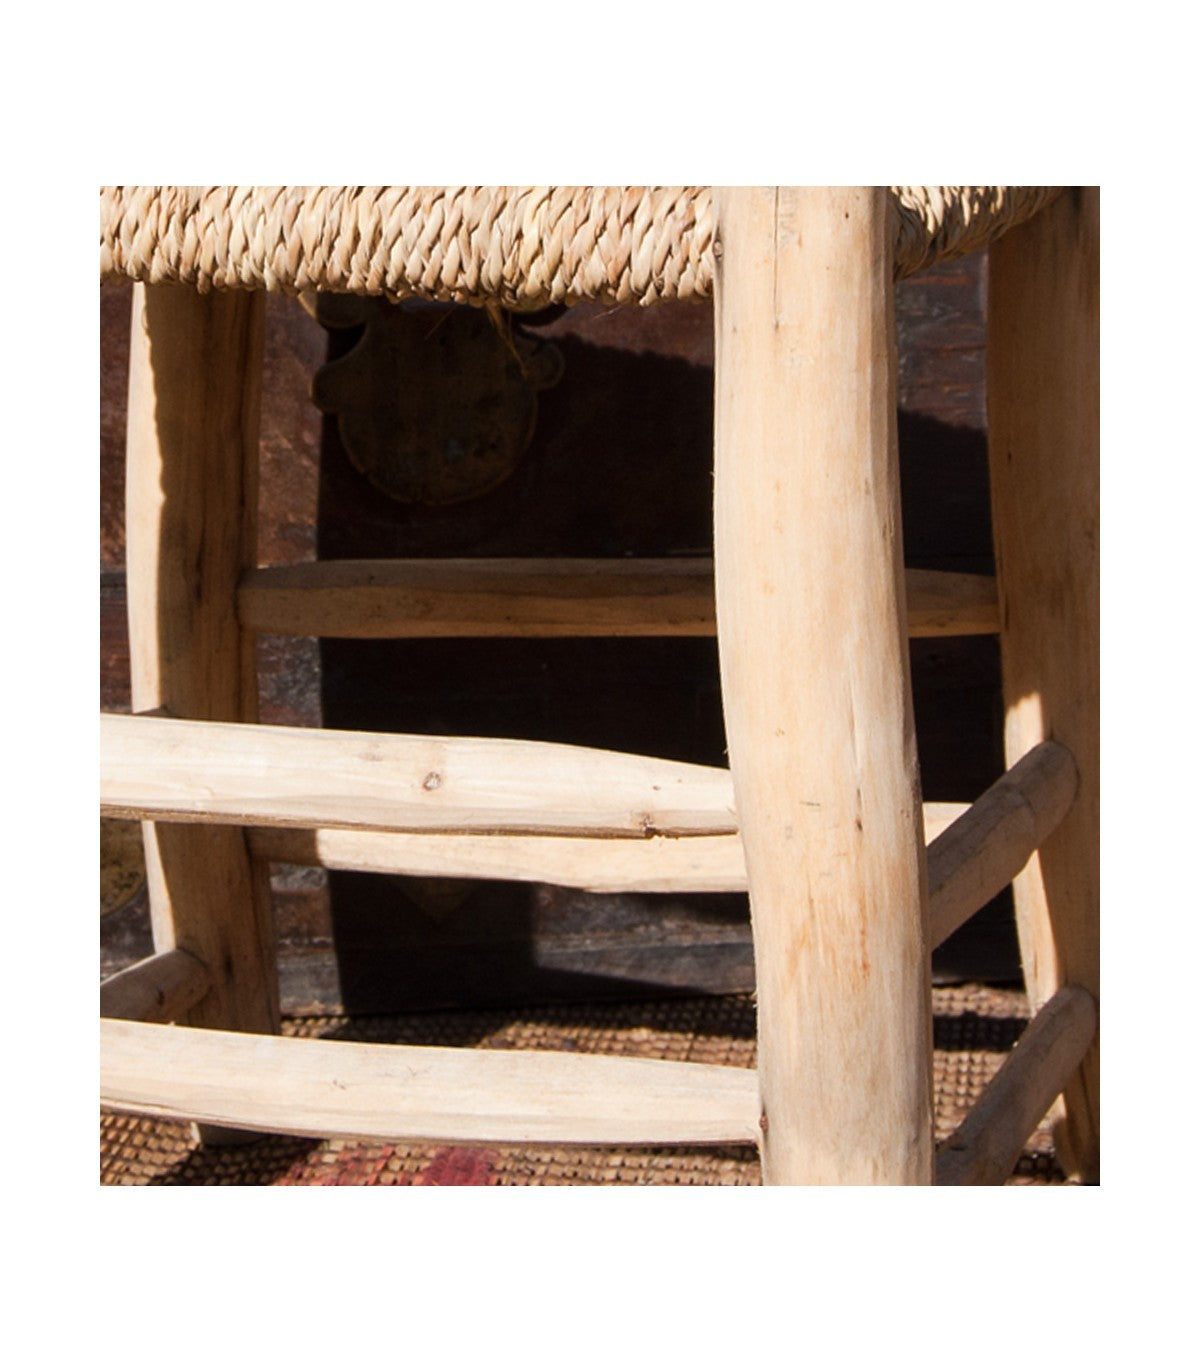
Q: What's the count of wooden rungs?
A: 7